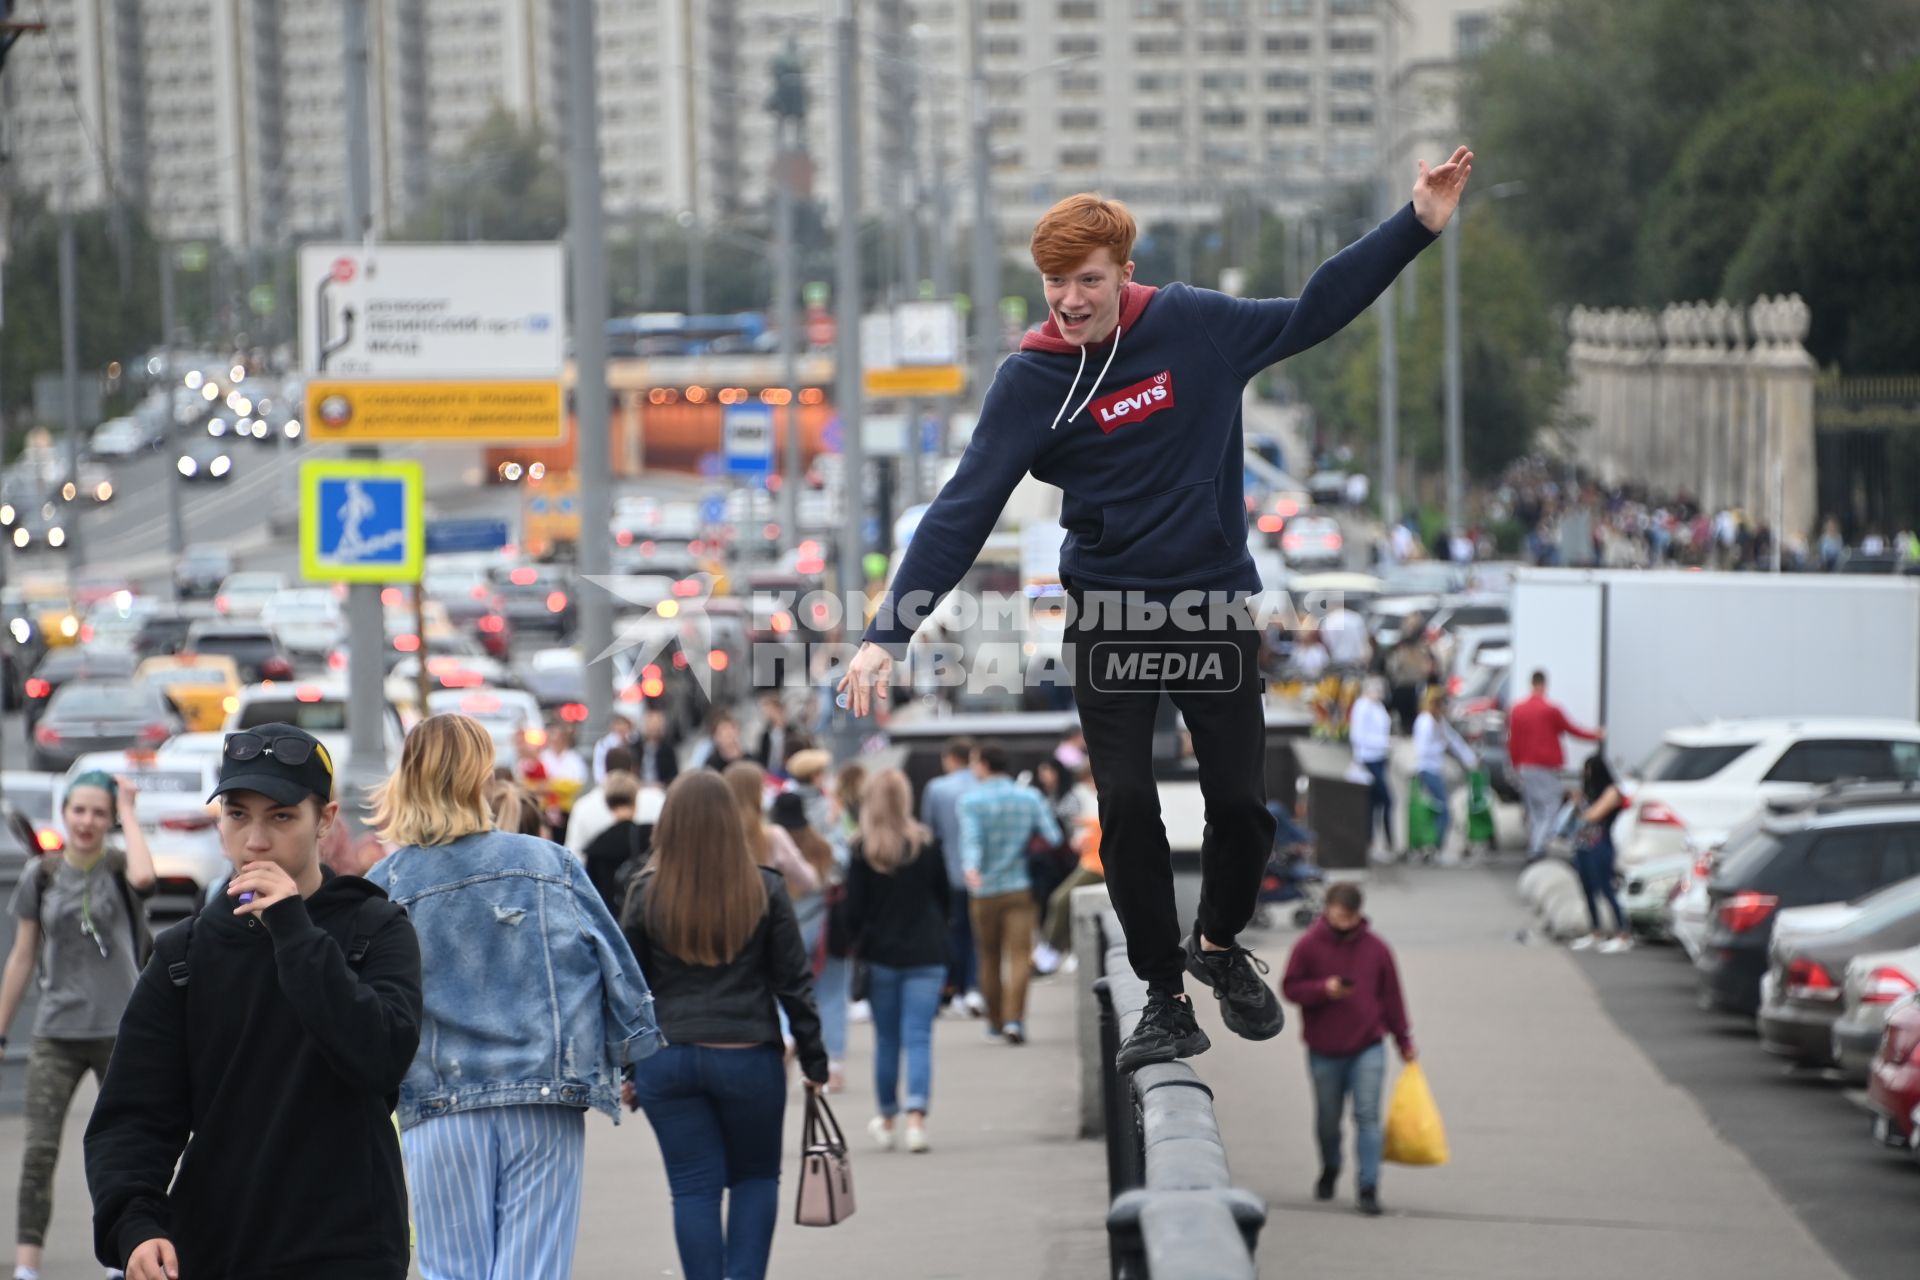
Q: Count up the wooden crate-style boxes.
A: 0